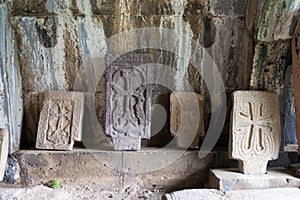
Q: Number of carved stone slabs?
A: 4